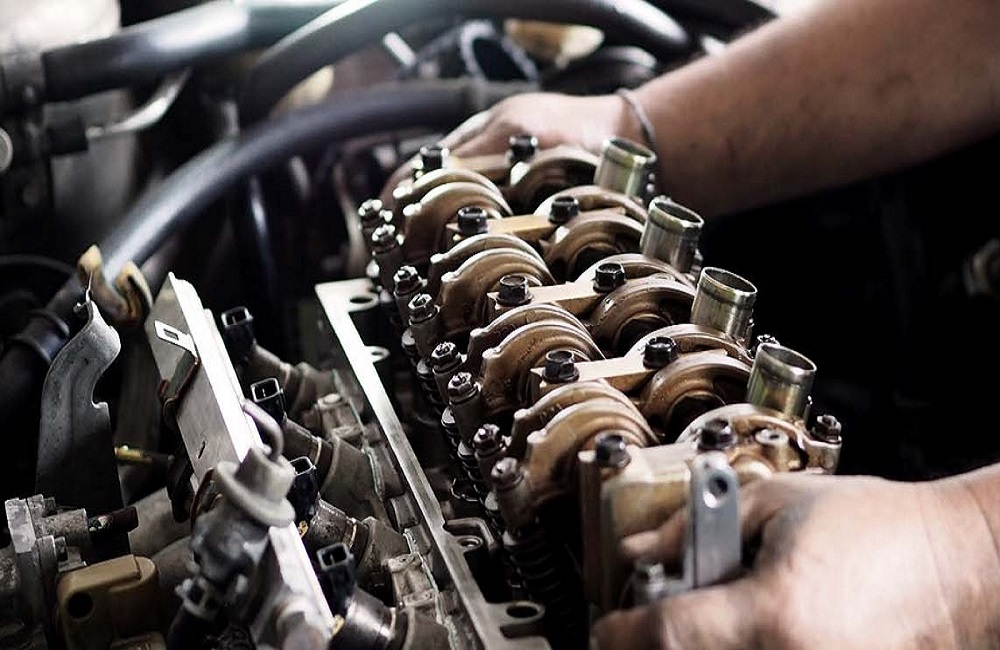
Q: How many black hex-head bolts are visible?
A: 10